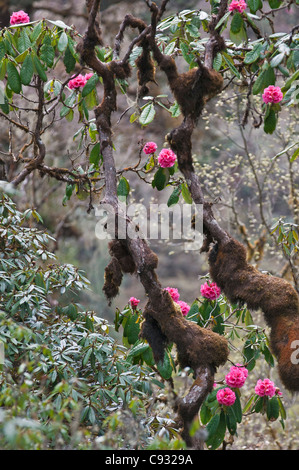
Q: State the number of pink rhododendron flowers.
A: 13